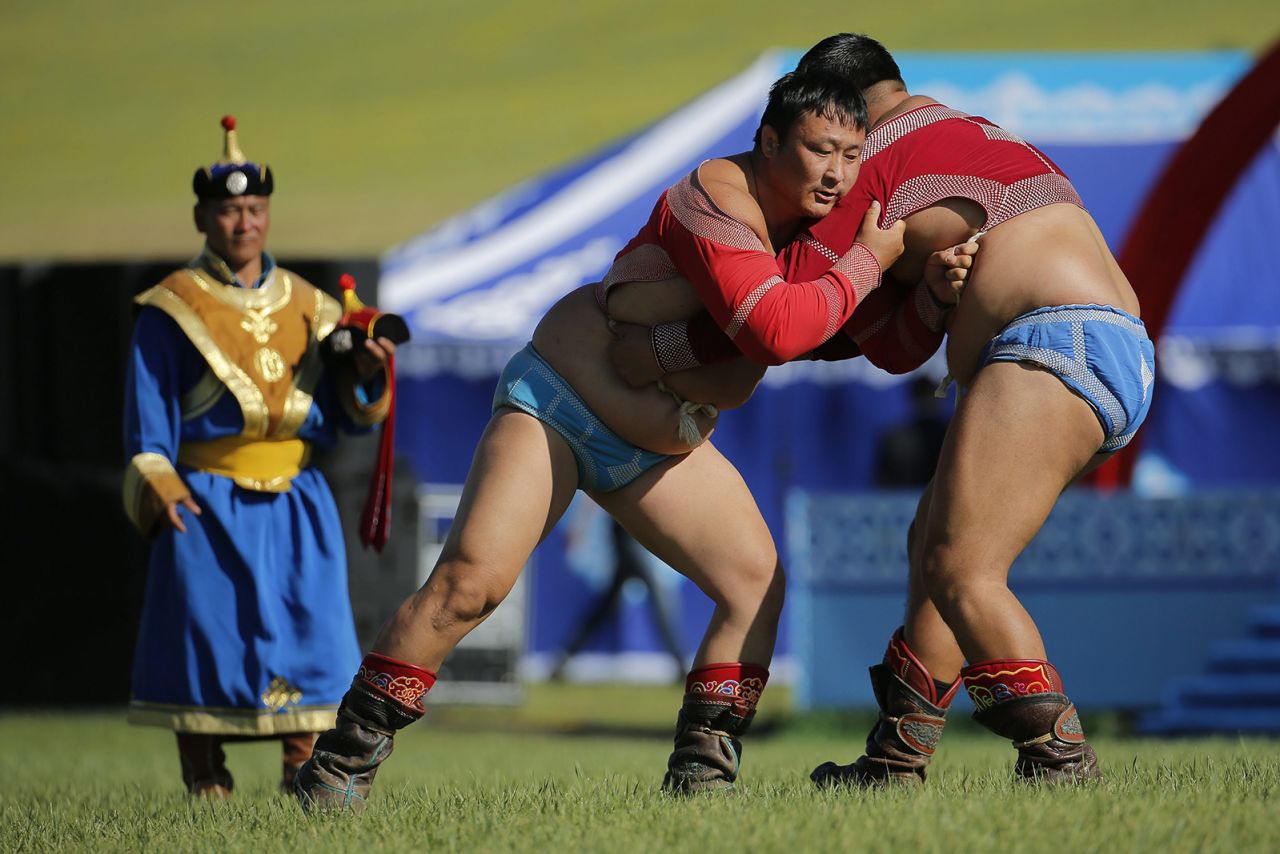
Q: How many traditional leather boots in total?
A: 6